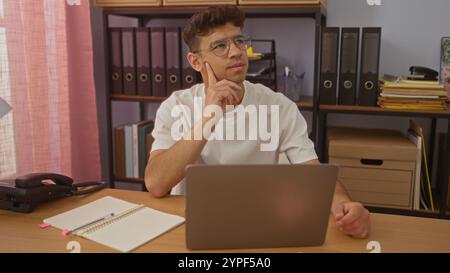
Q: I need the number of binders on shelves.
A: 9